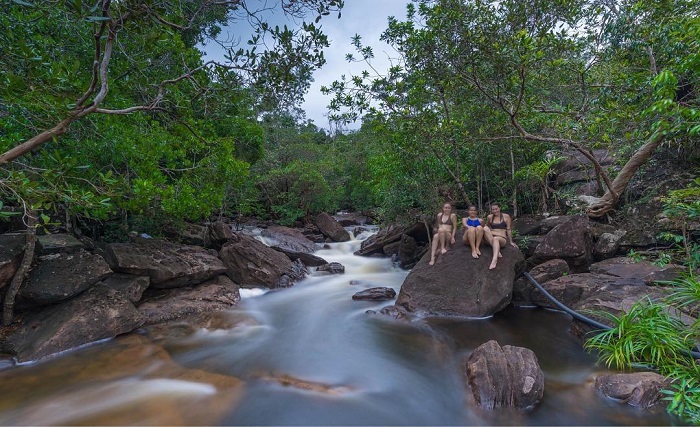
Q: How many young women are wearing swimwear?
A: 3